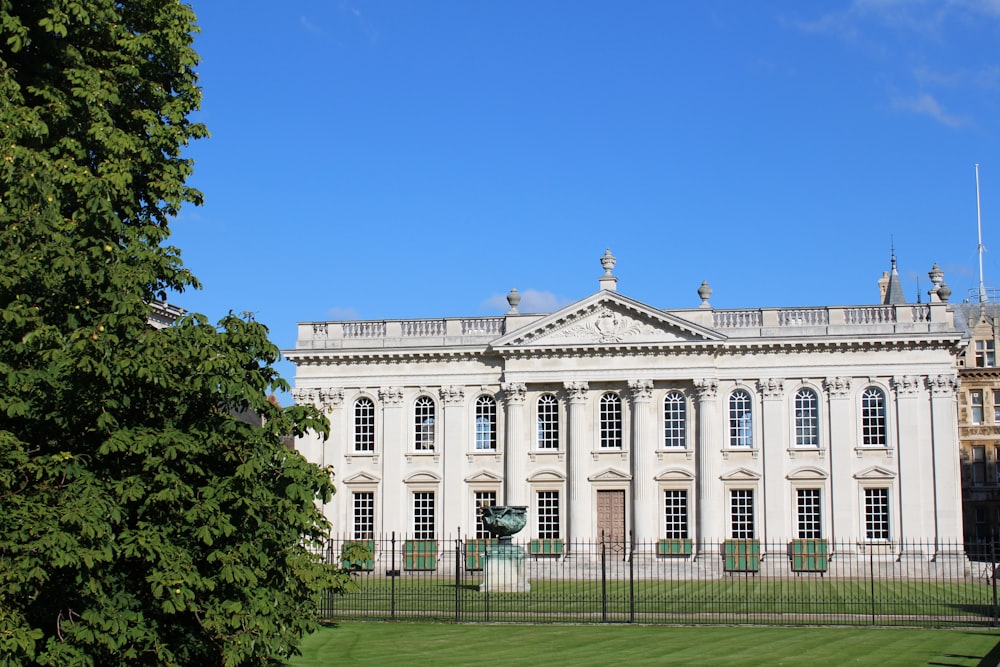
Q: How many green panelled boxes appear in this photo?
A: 7